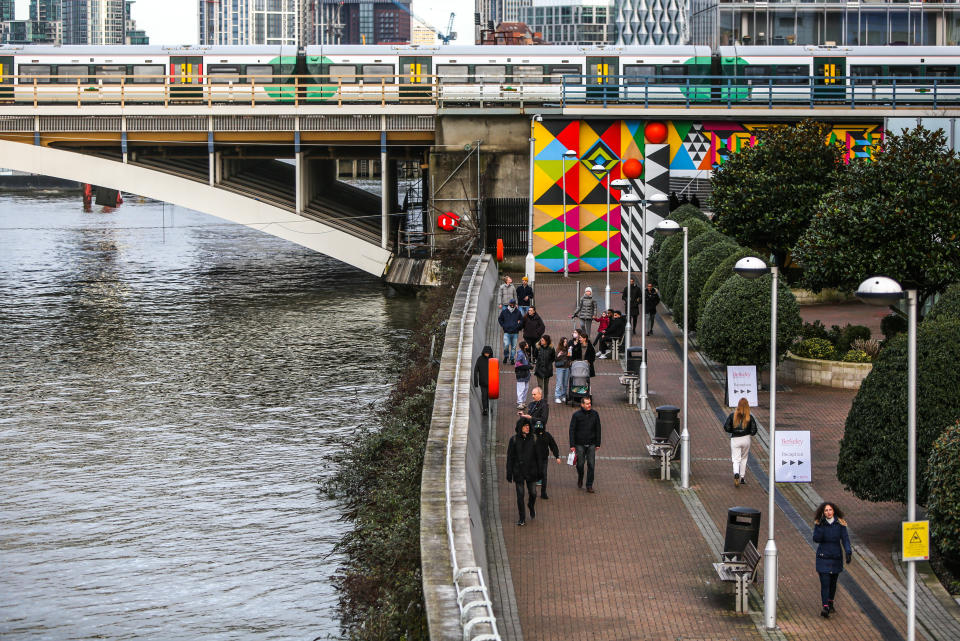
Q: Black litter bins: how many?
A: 3